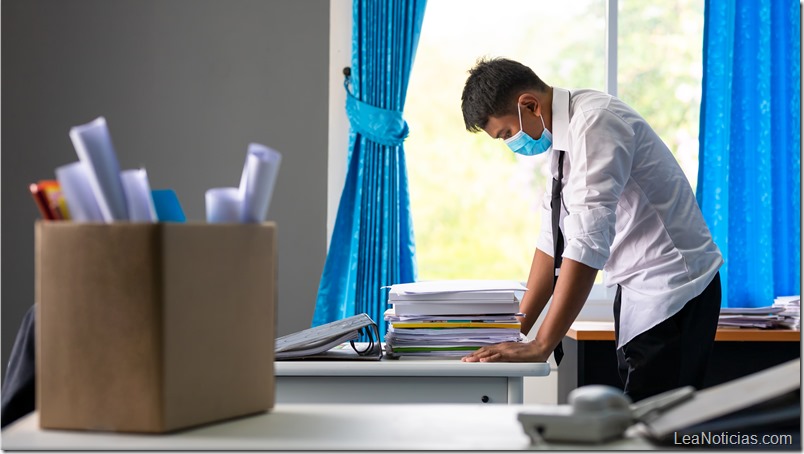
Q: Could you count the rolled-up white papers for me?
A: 5